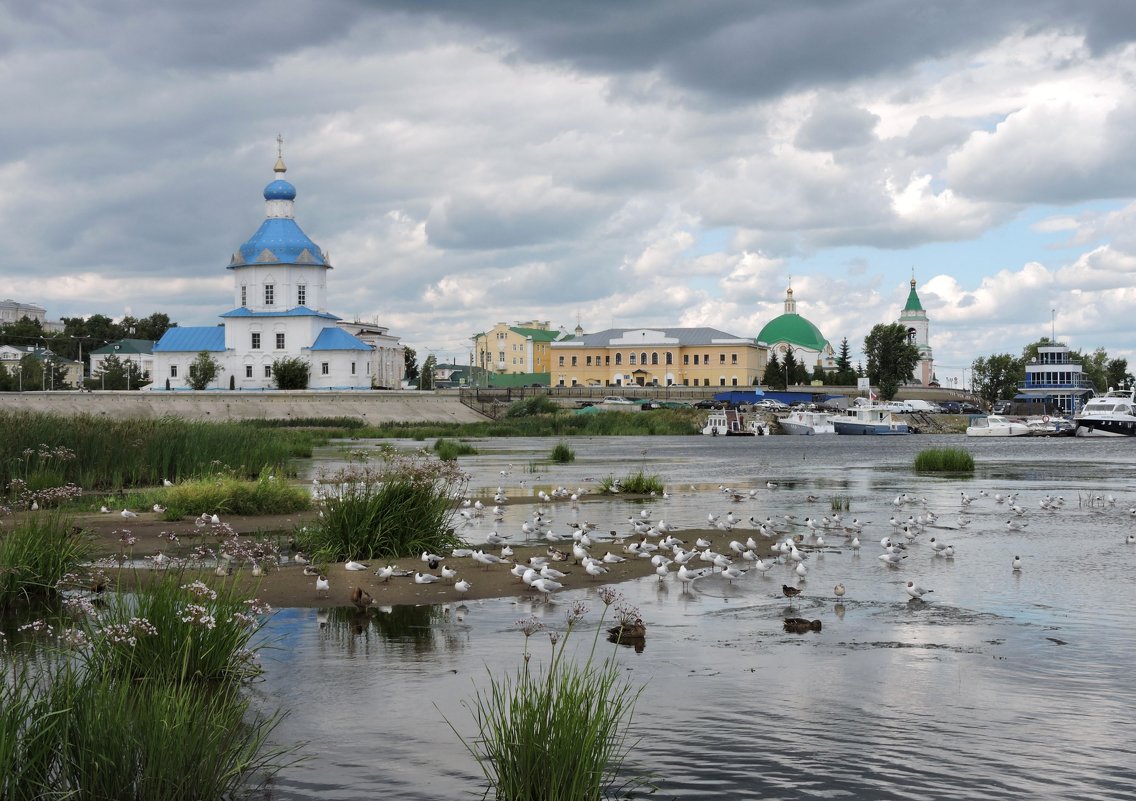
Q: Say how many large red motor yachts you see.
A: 0